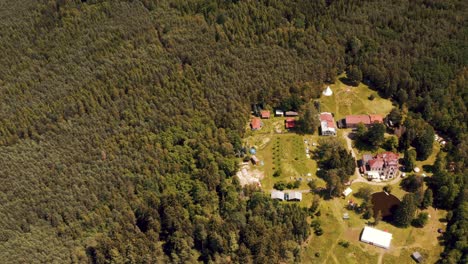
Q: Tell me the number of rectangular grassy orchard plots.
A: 1